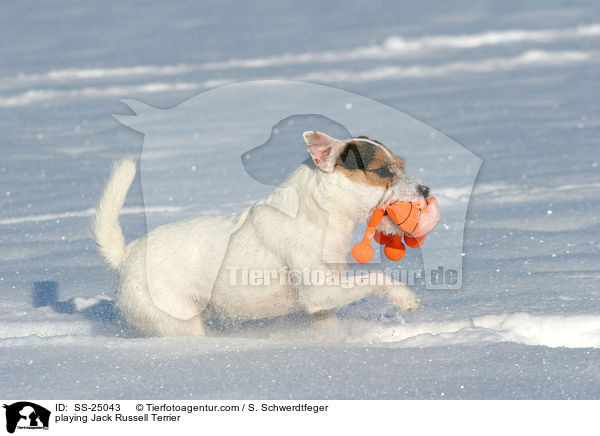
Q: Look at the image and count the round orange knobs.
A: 4